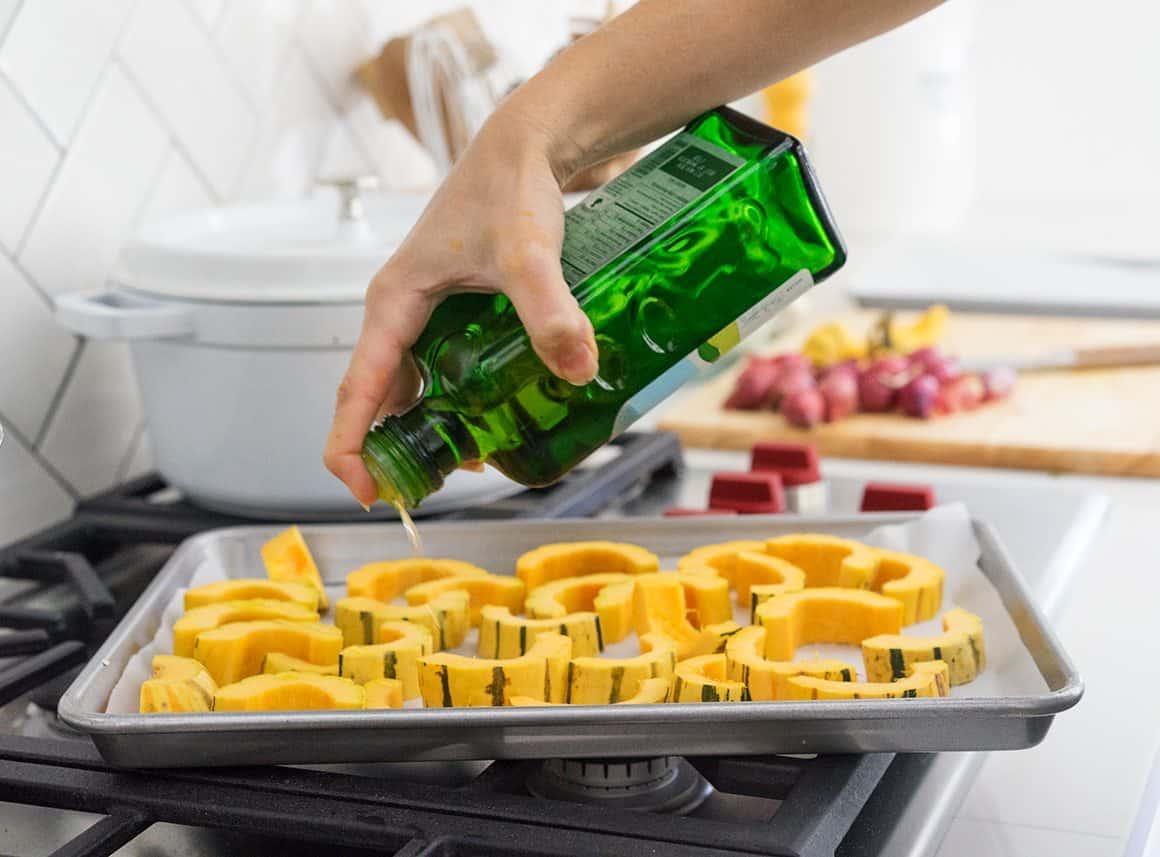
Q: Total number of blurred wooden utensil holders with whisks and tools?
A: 1